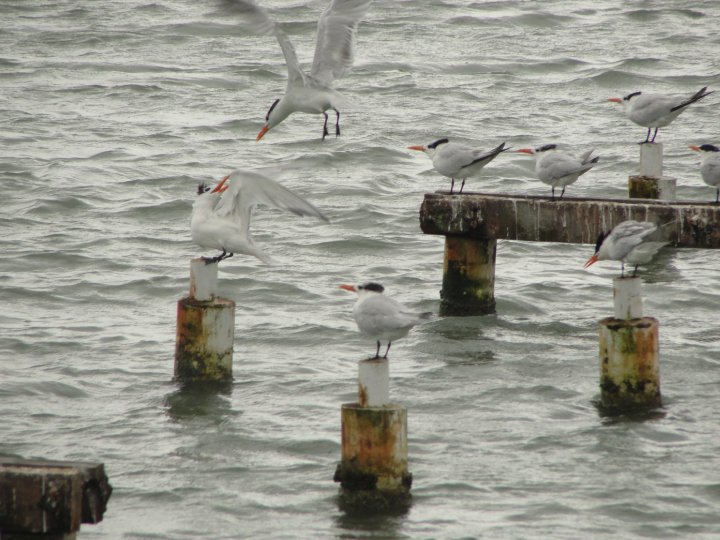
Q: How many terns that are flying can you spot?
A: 1